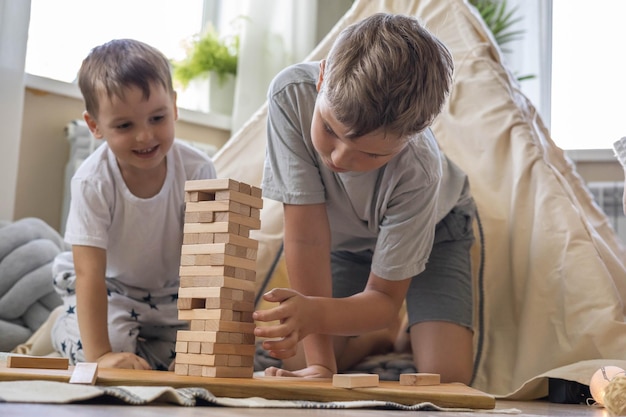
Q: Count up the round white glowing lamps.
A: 1